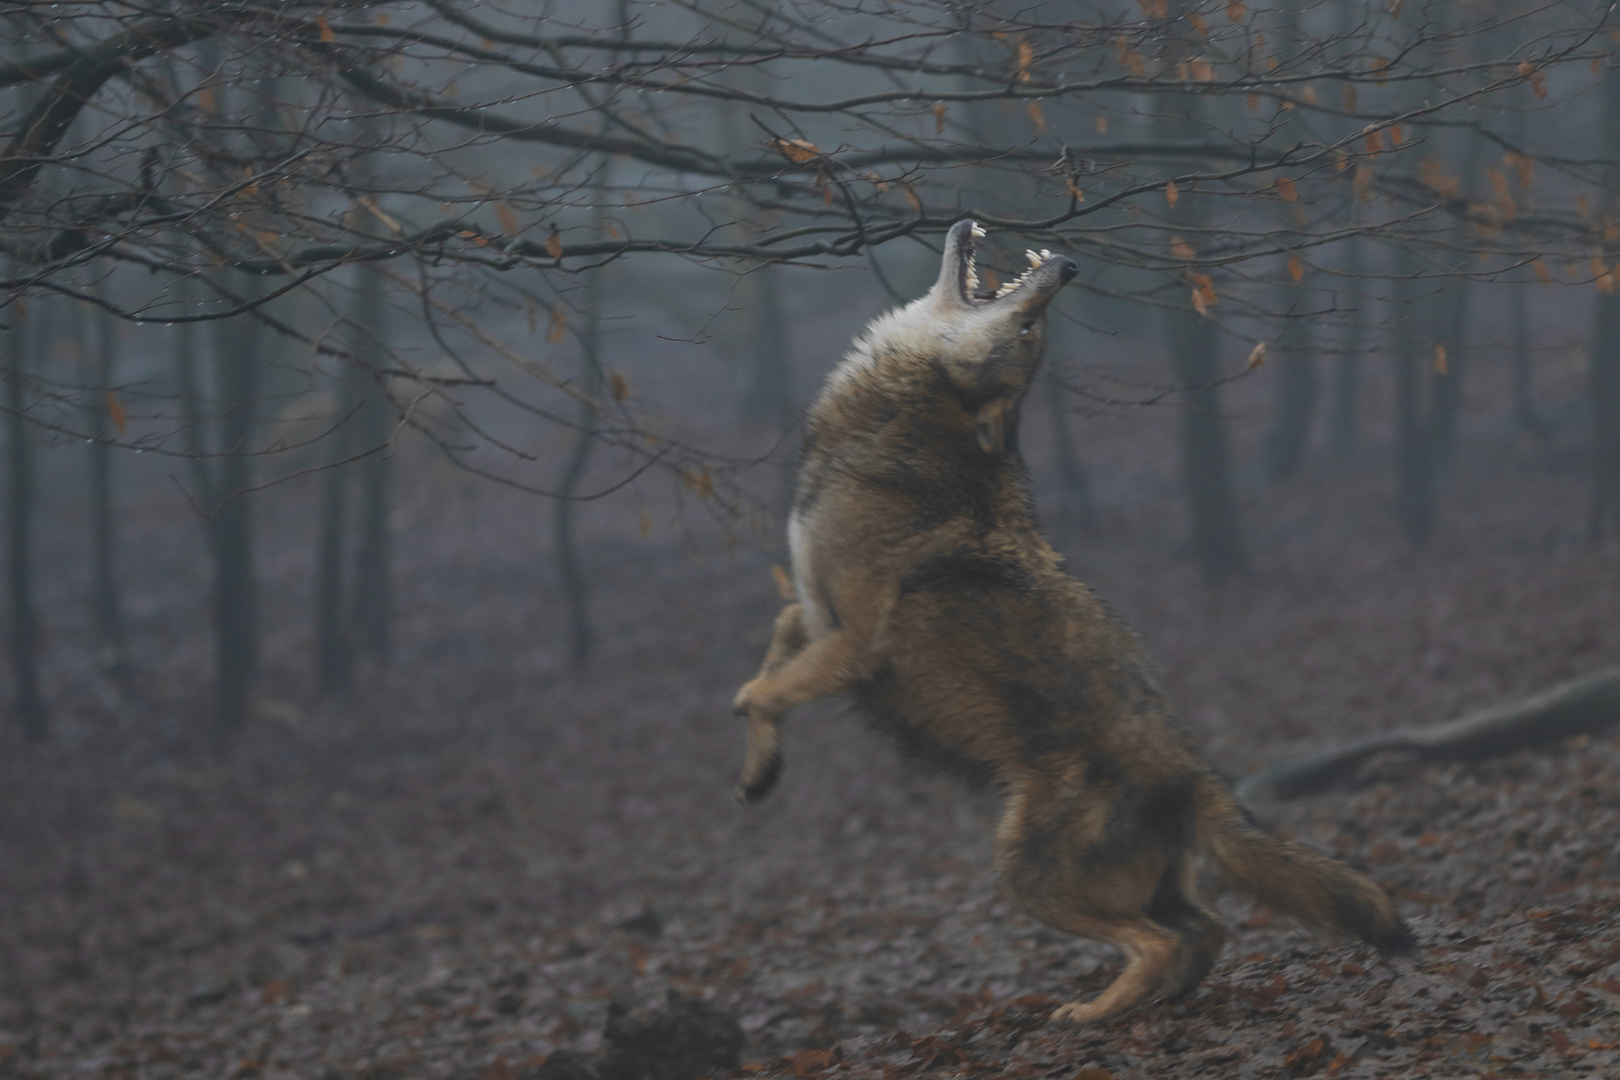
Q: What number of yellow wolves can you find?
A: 1